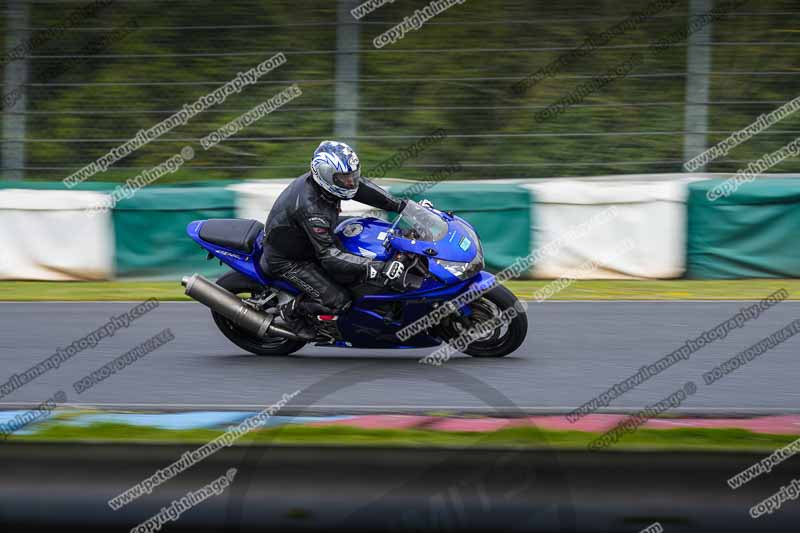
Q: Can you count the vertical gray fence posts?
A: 3